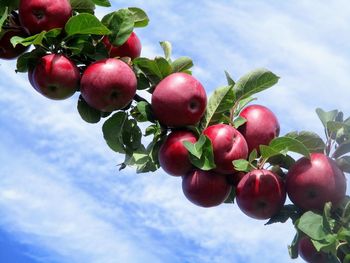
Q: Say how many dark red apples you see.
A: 13